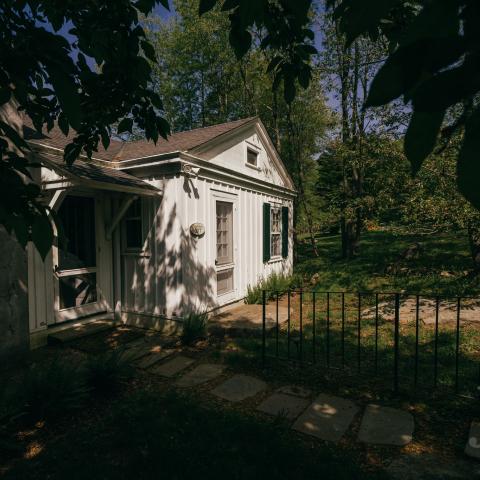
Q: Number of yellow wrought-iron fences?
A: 0